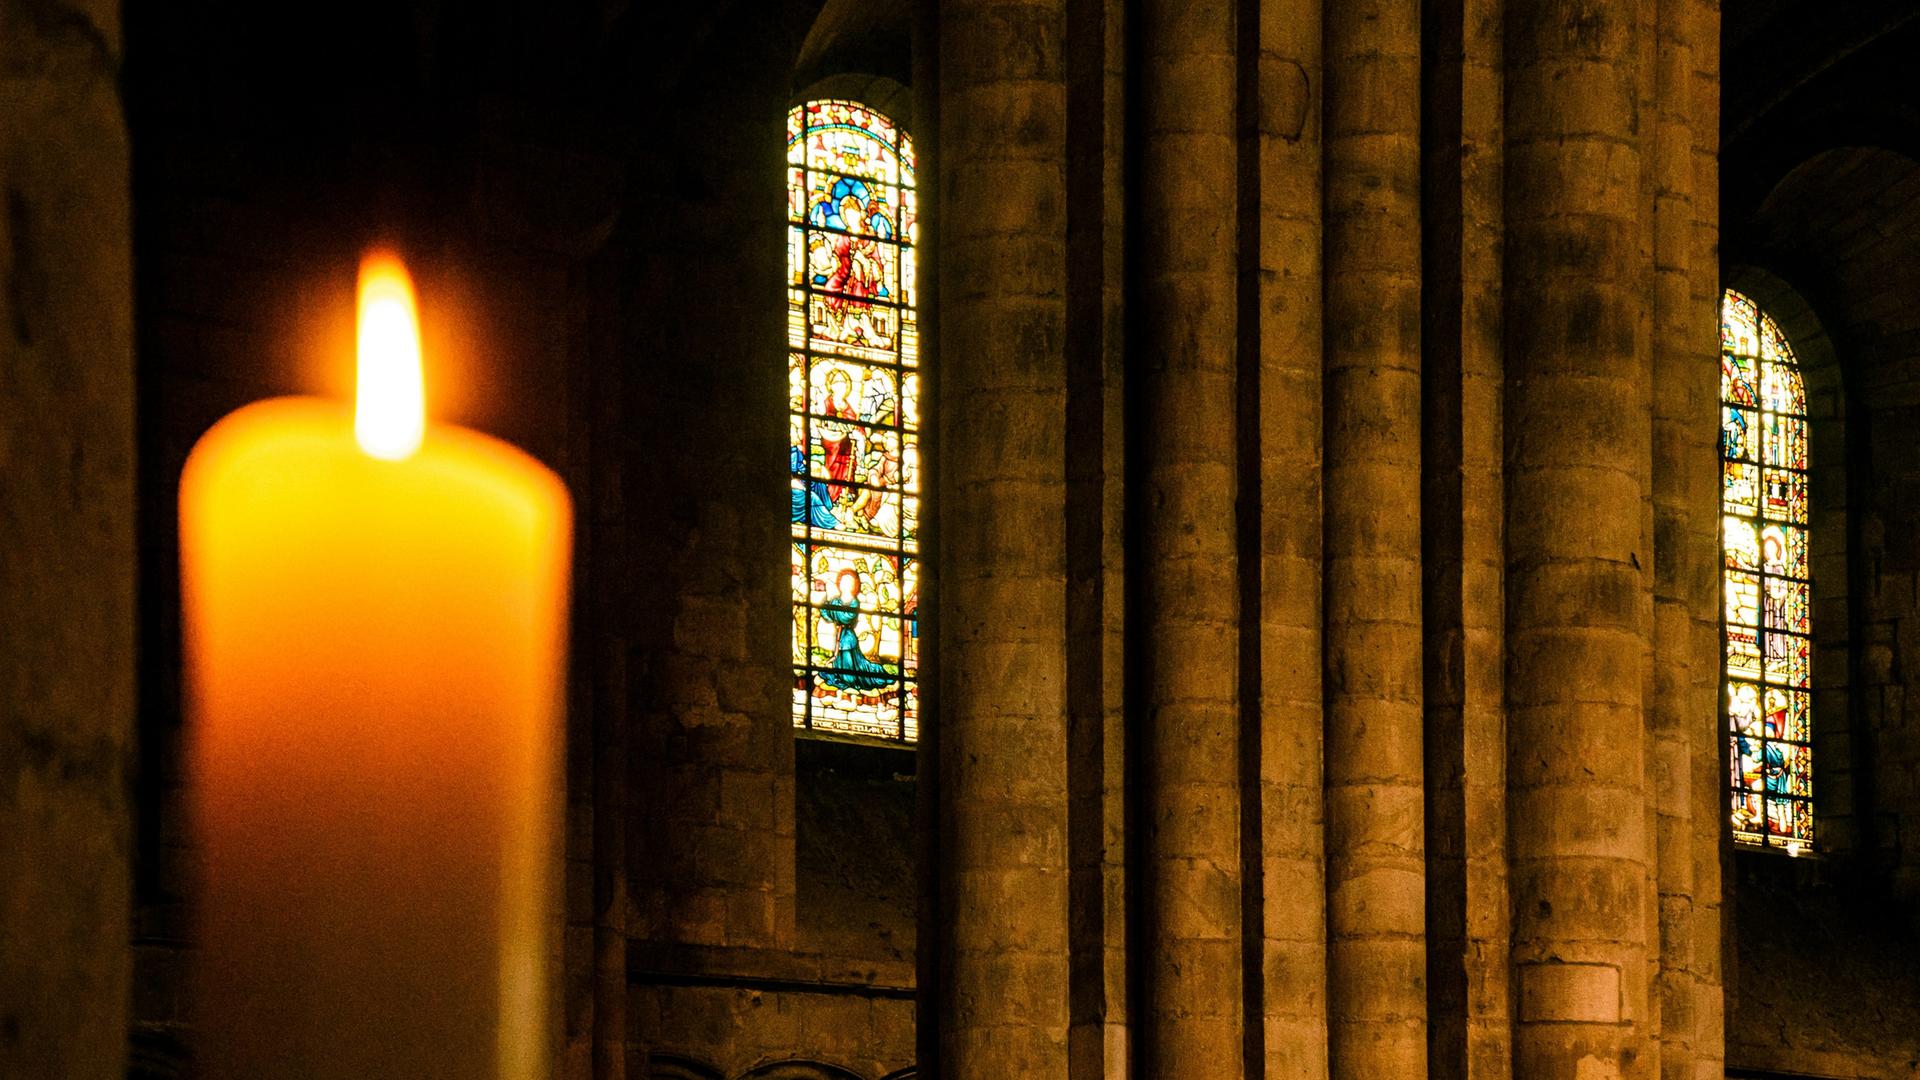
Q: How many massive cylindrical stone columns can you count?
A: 4